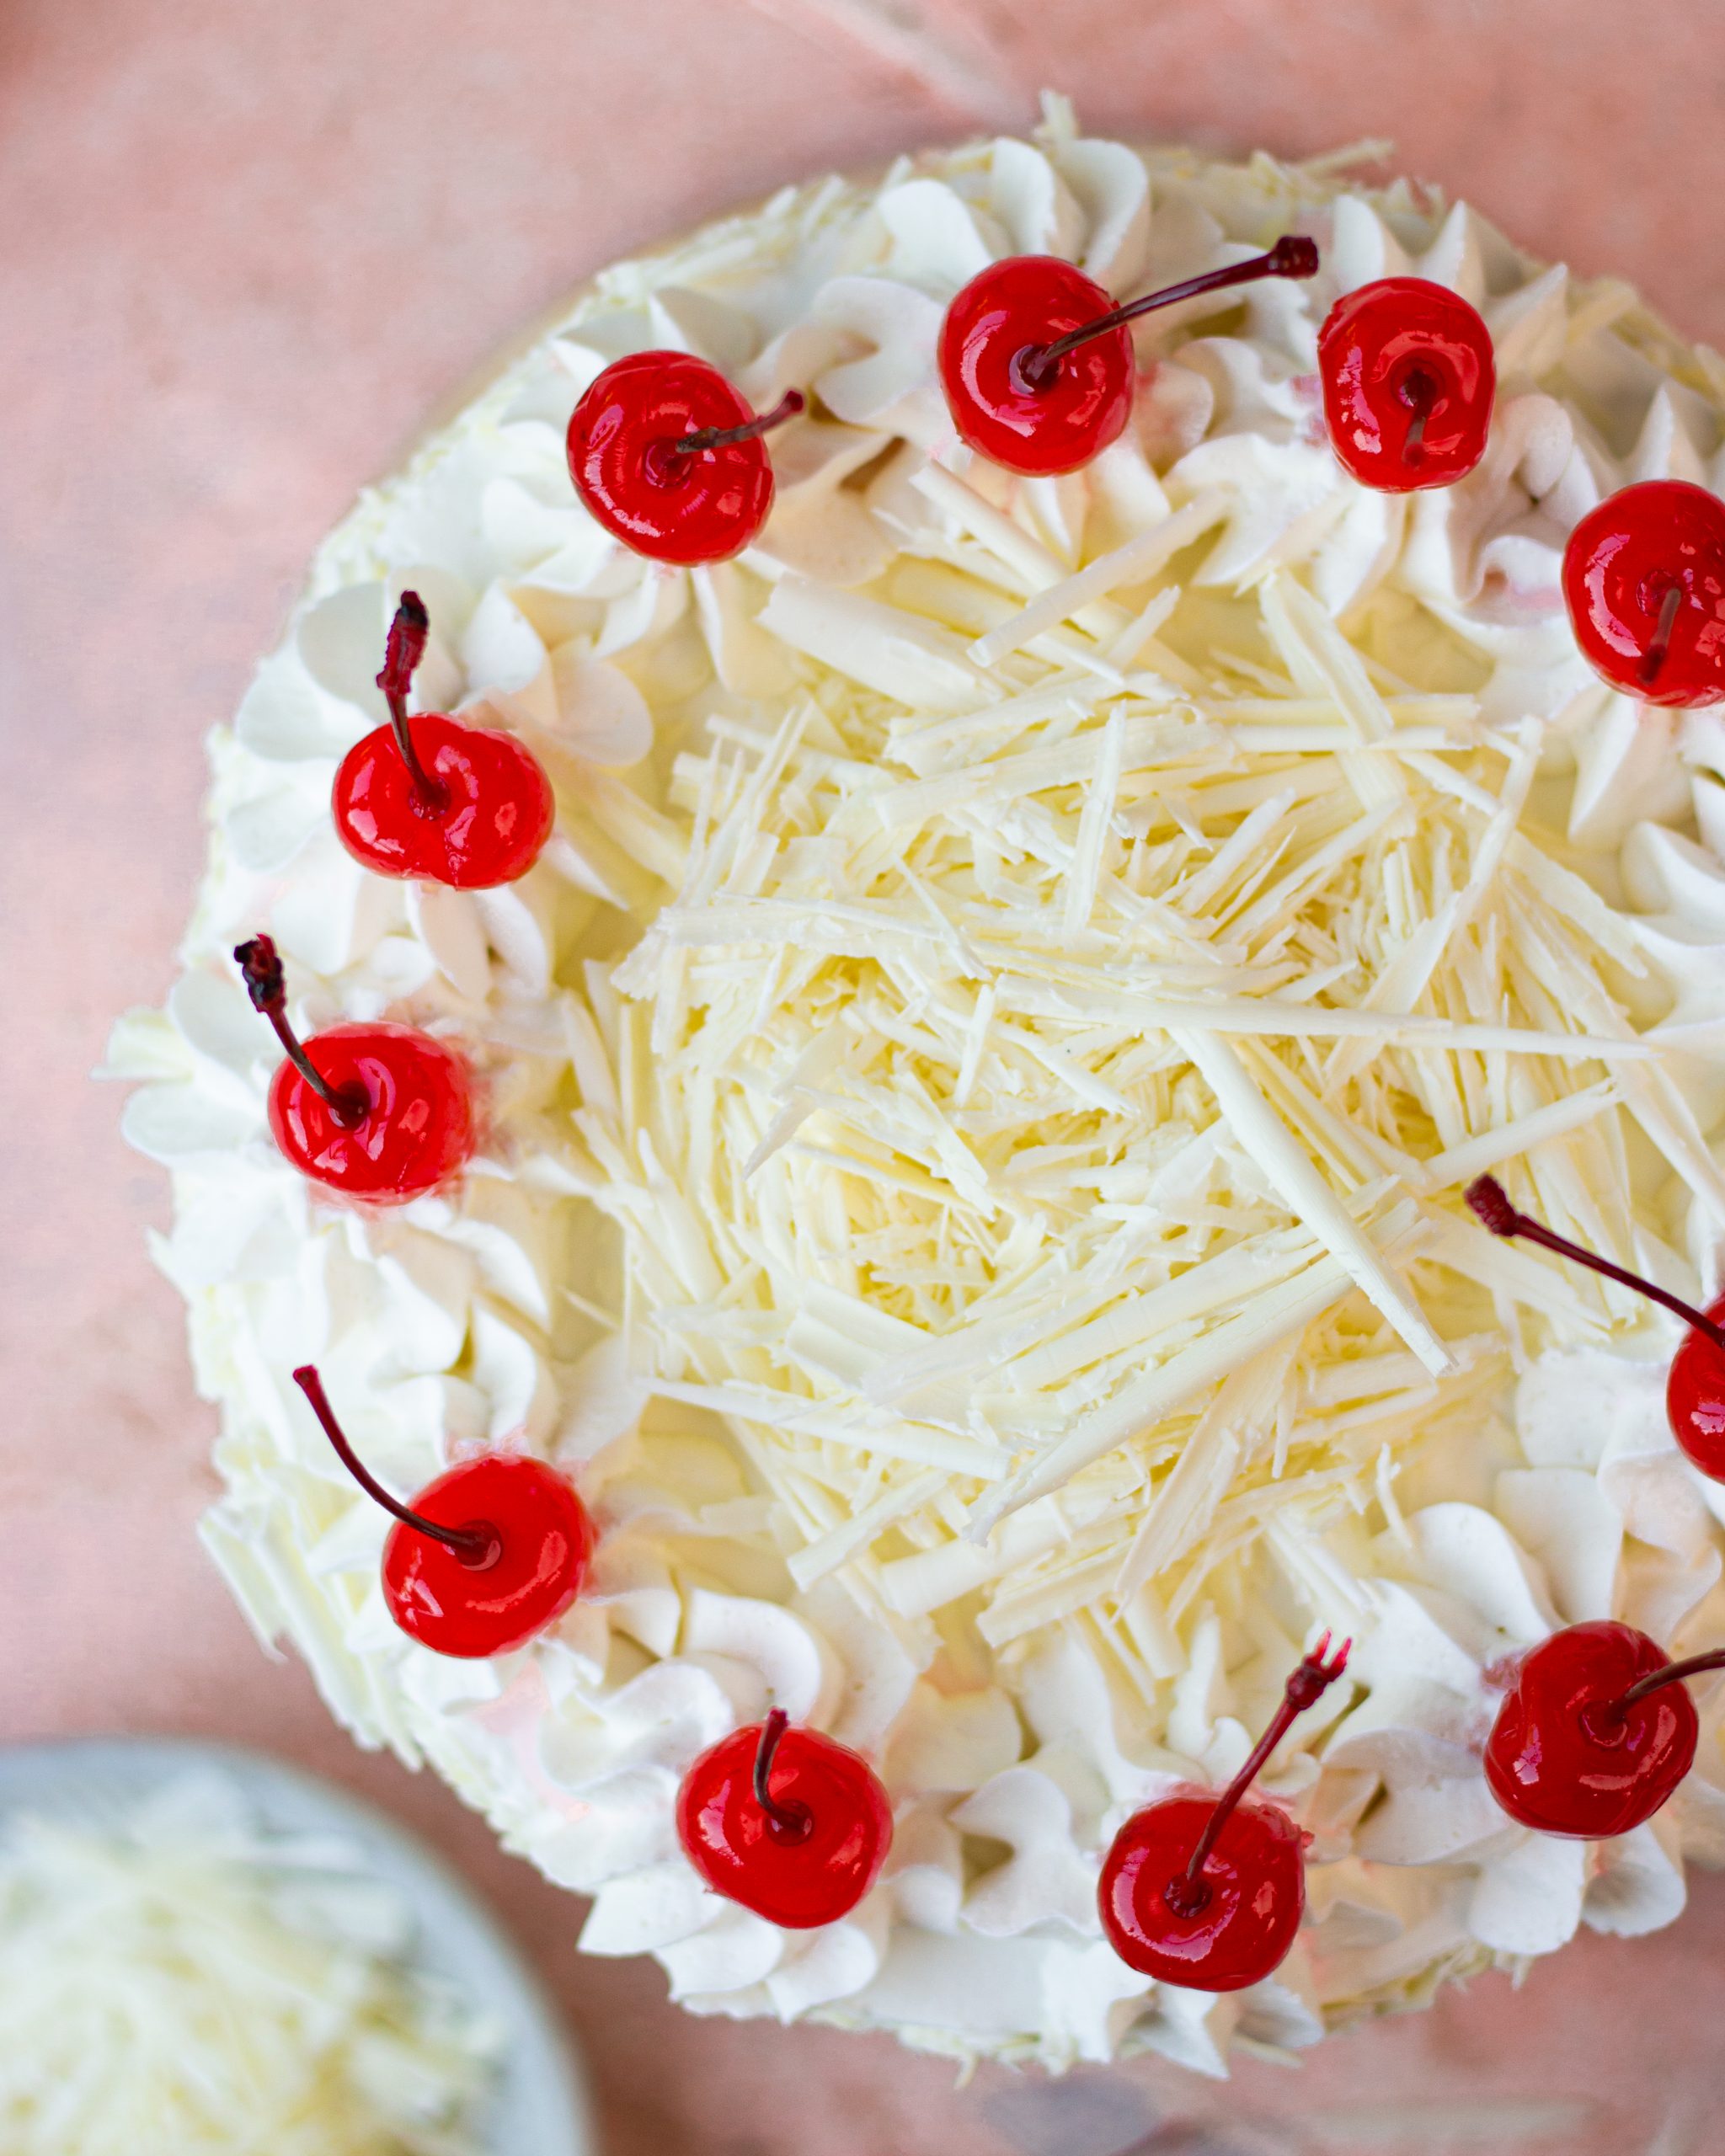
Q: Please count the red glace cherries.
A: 11